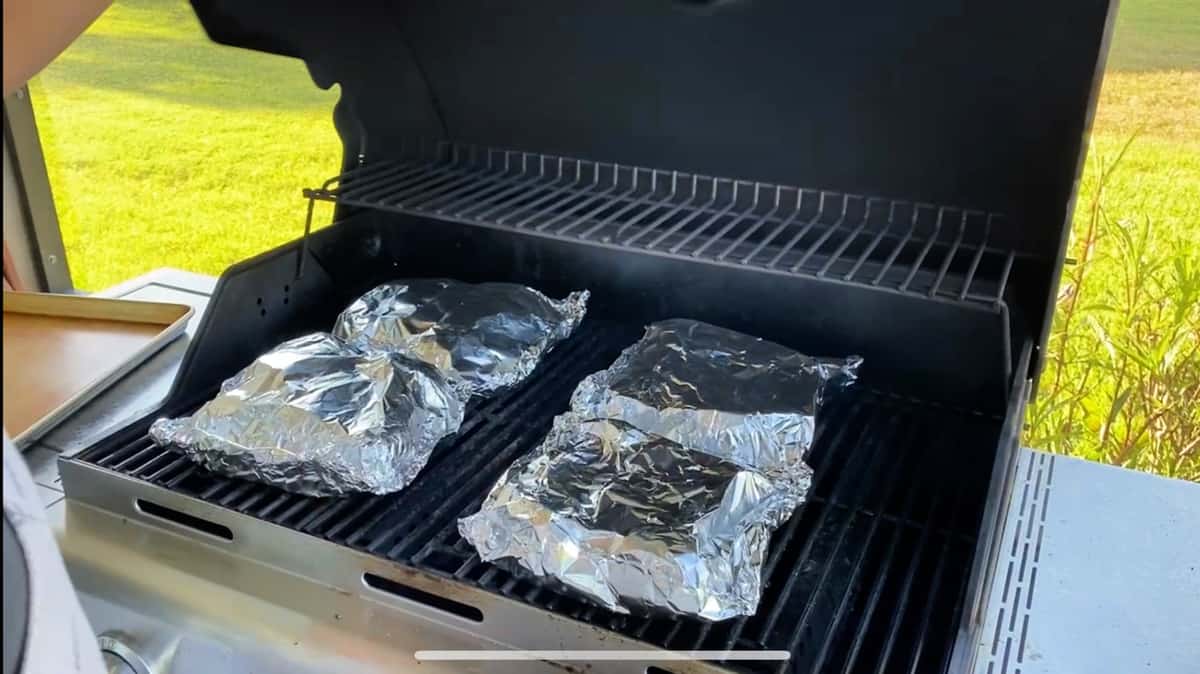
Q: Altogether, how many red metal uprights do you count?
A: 0